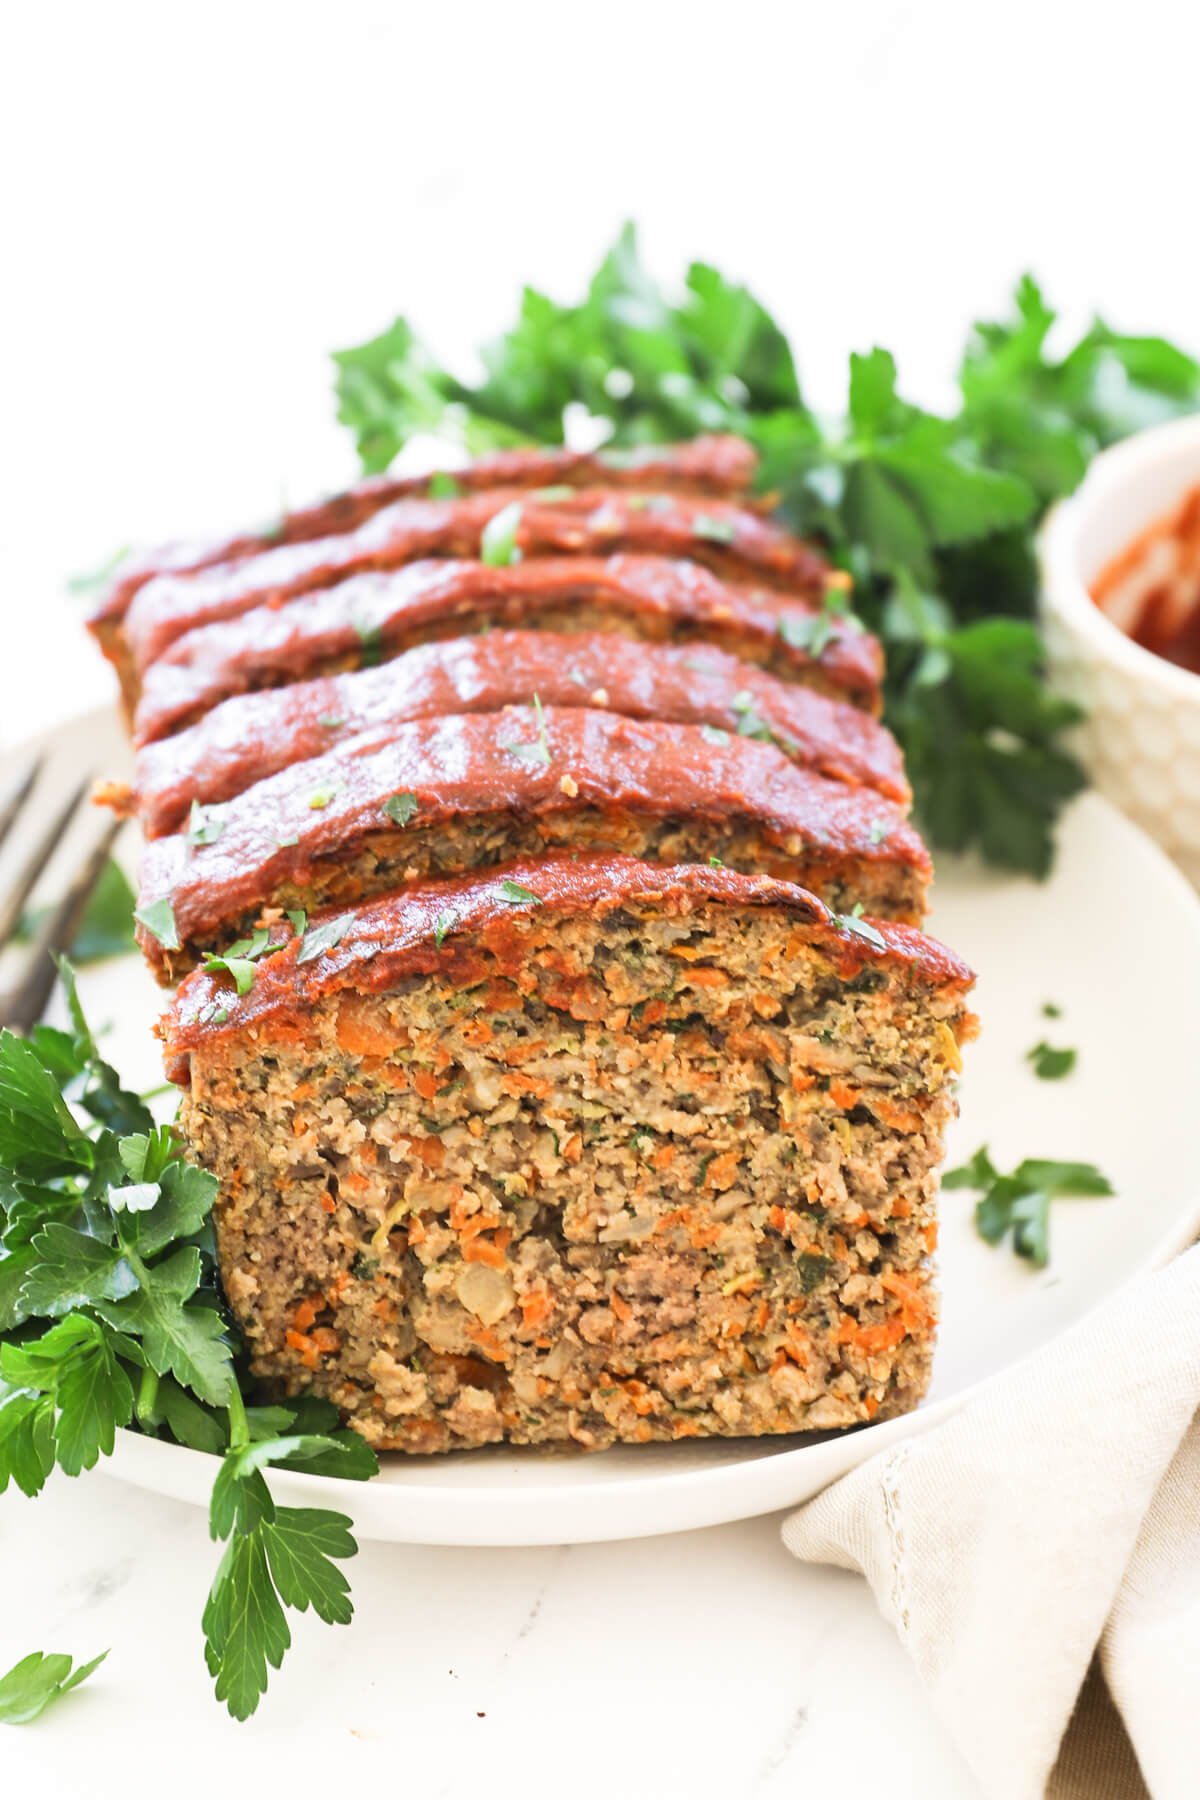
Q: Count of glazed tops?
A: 6